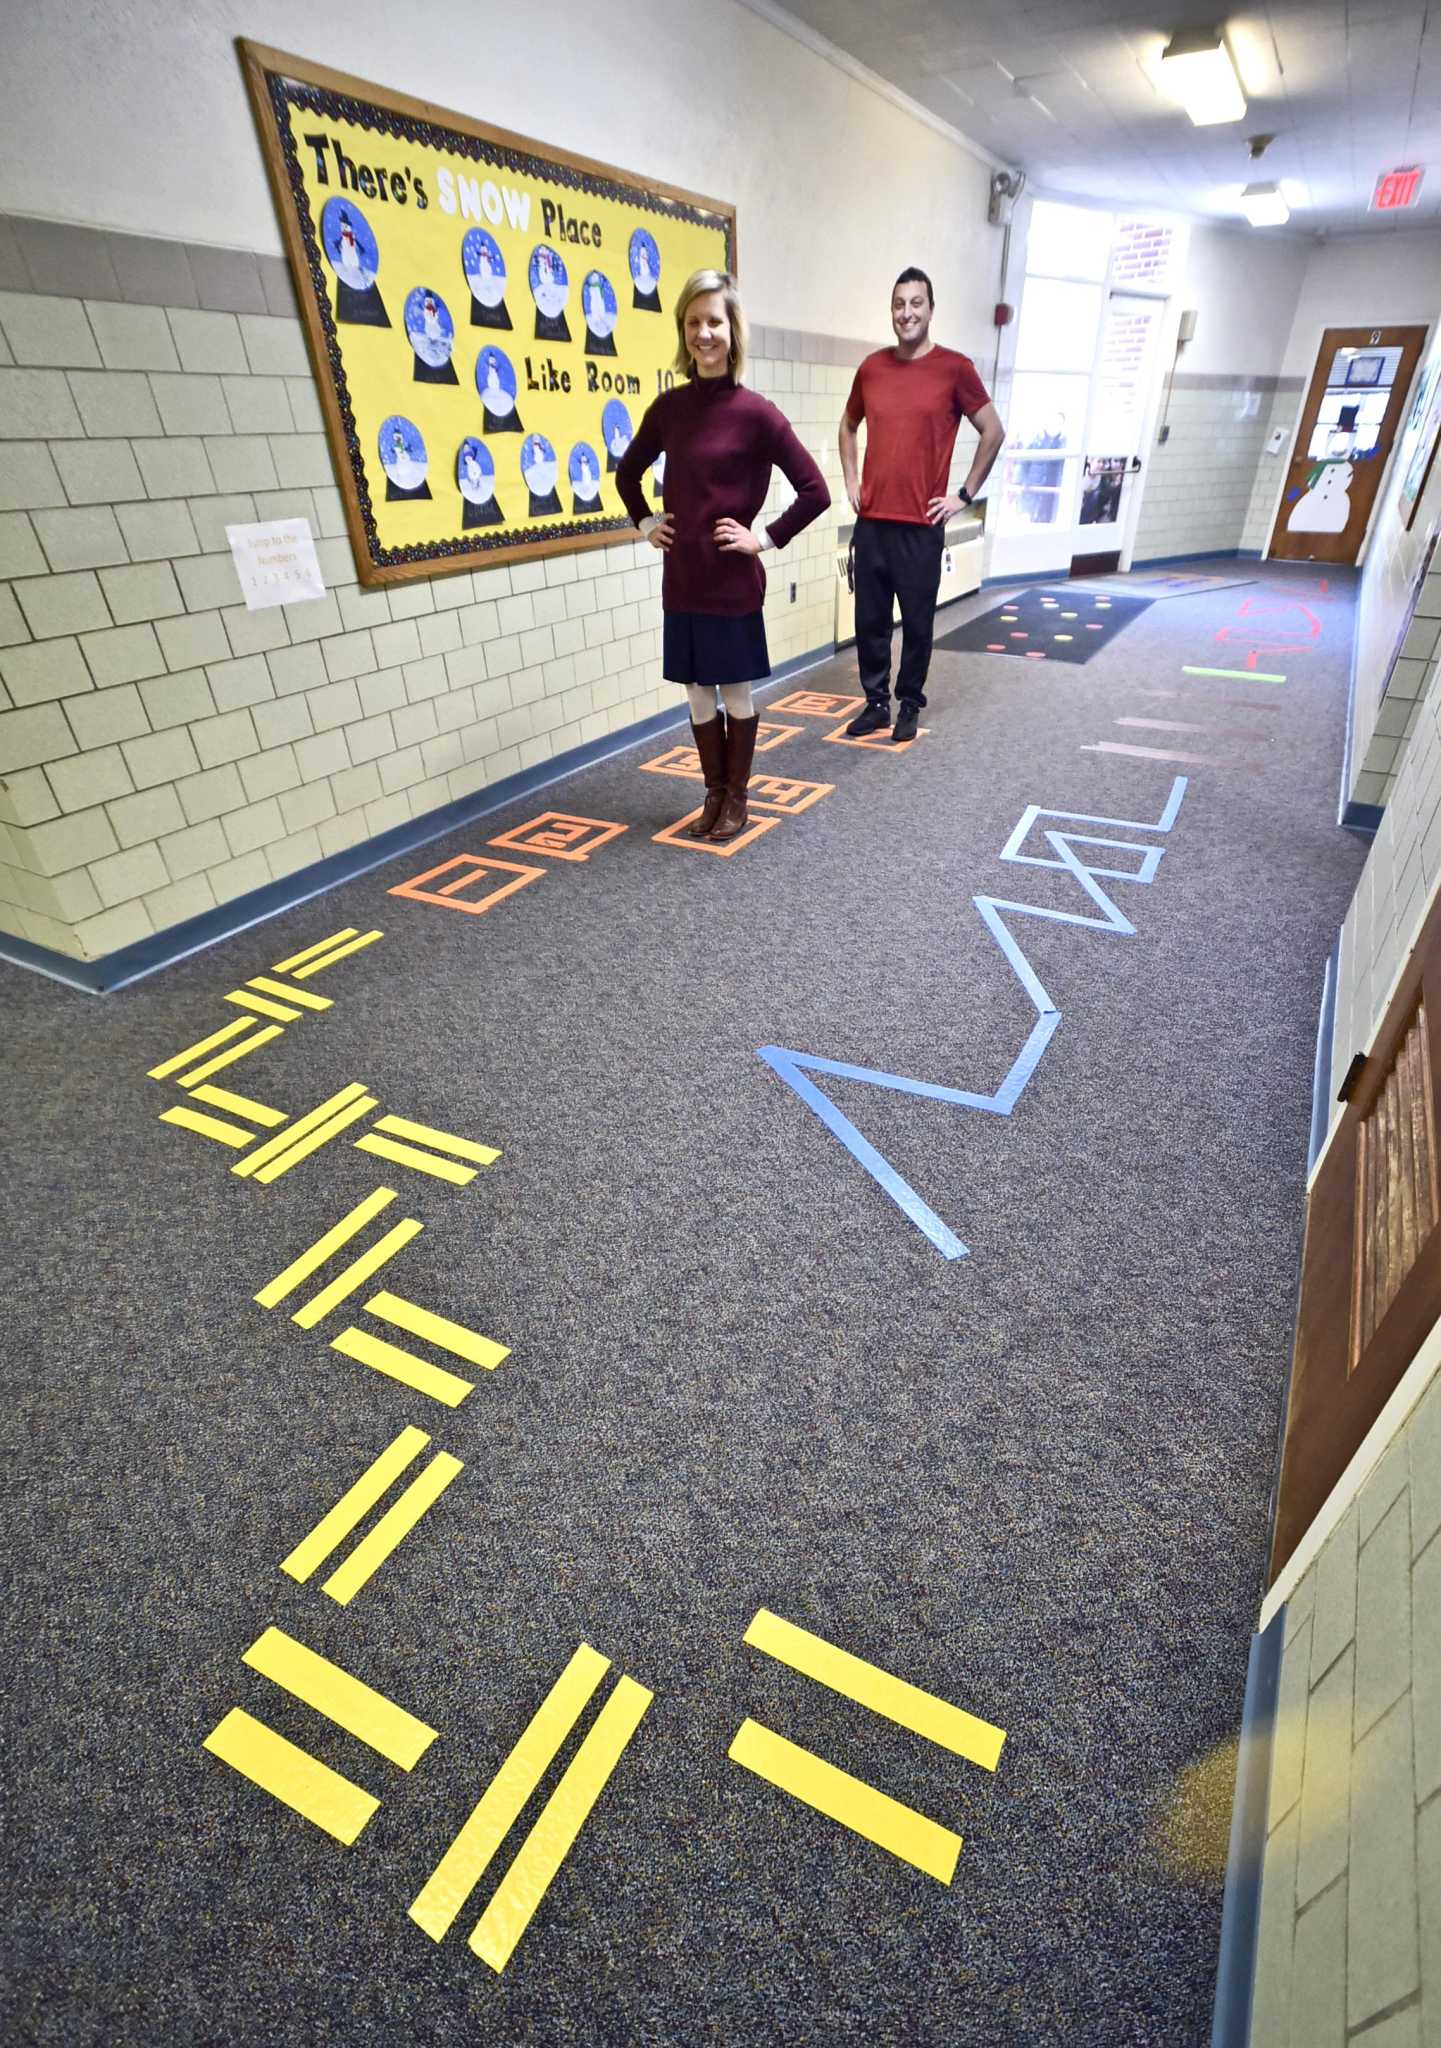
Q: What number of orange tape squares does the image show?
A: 8